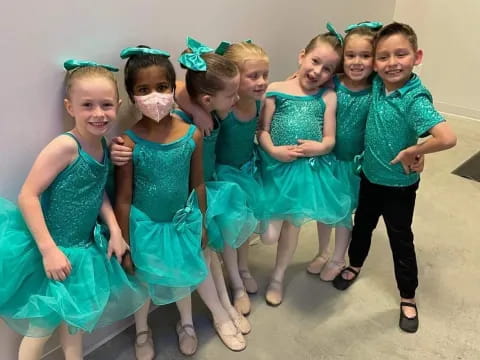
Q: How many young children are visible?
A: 7